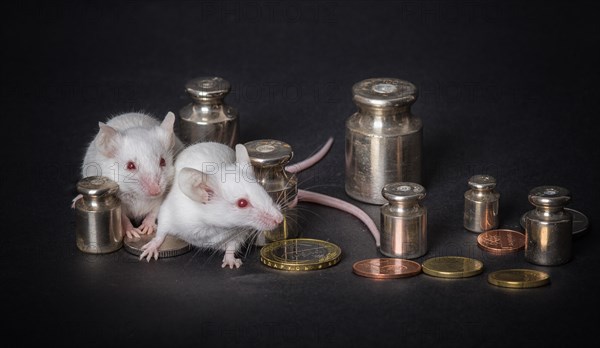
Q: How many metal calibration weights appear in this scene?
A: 7